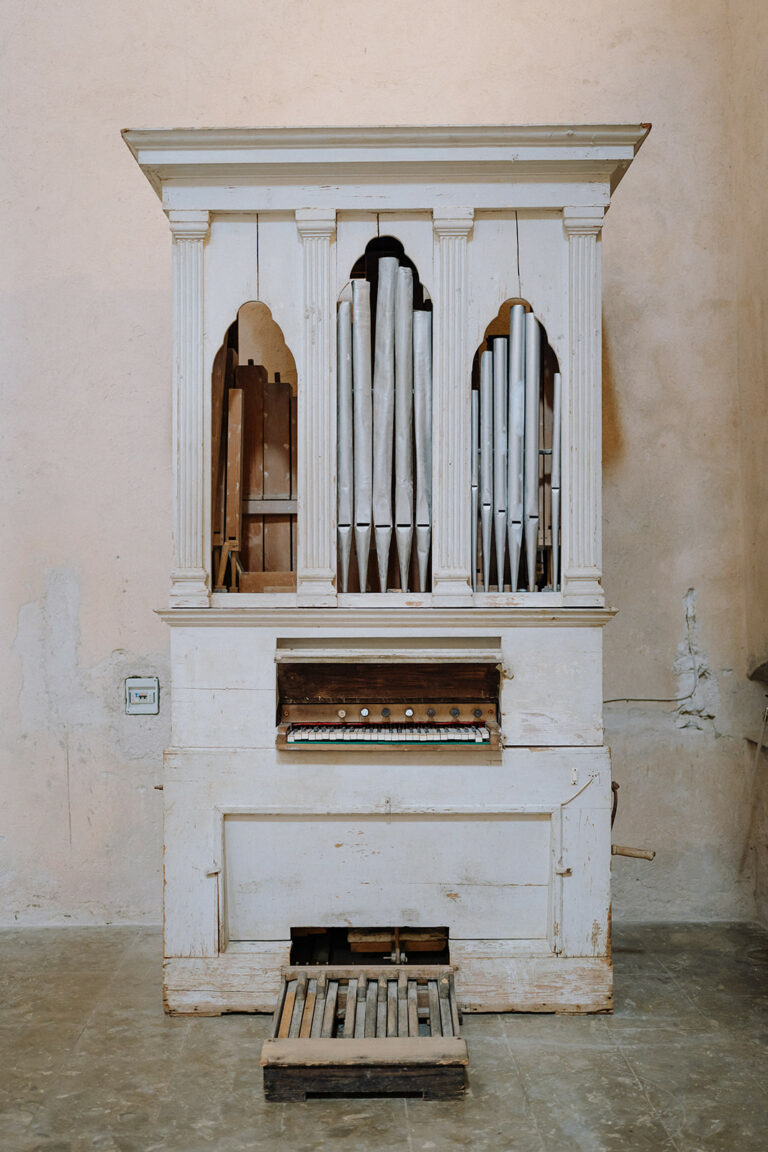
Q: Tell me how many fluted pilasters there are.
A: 4